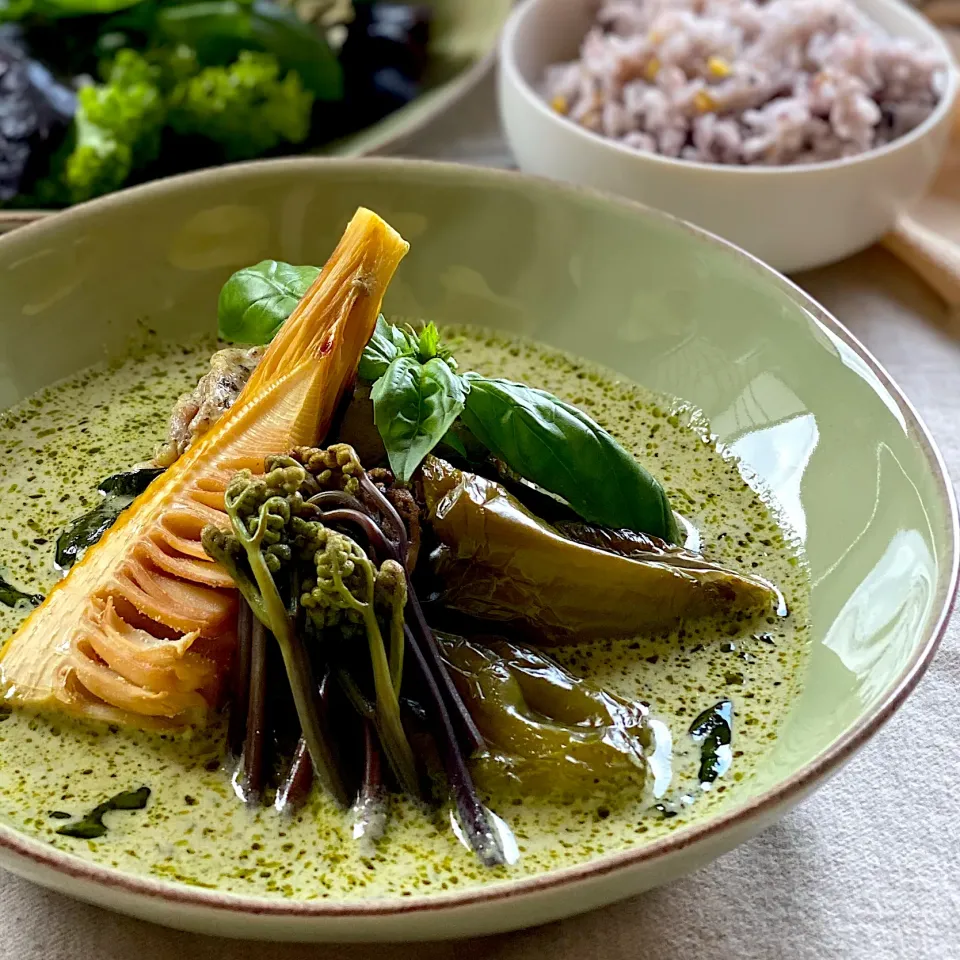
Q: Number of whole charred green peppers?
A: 2